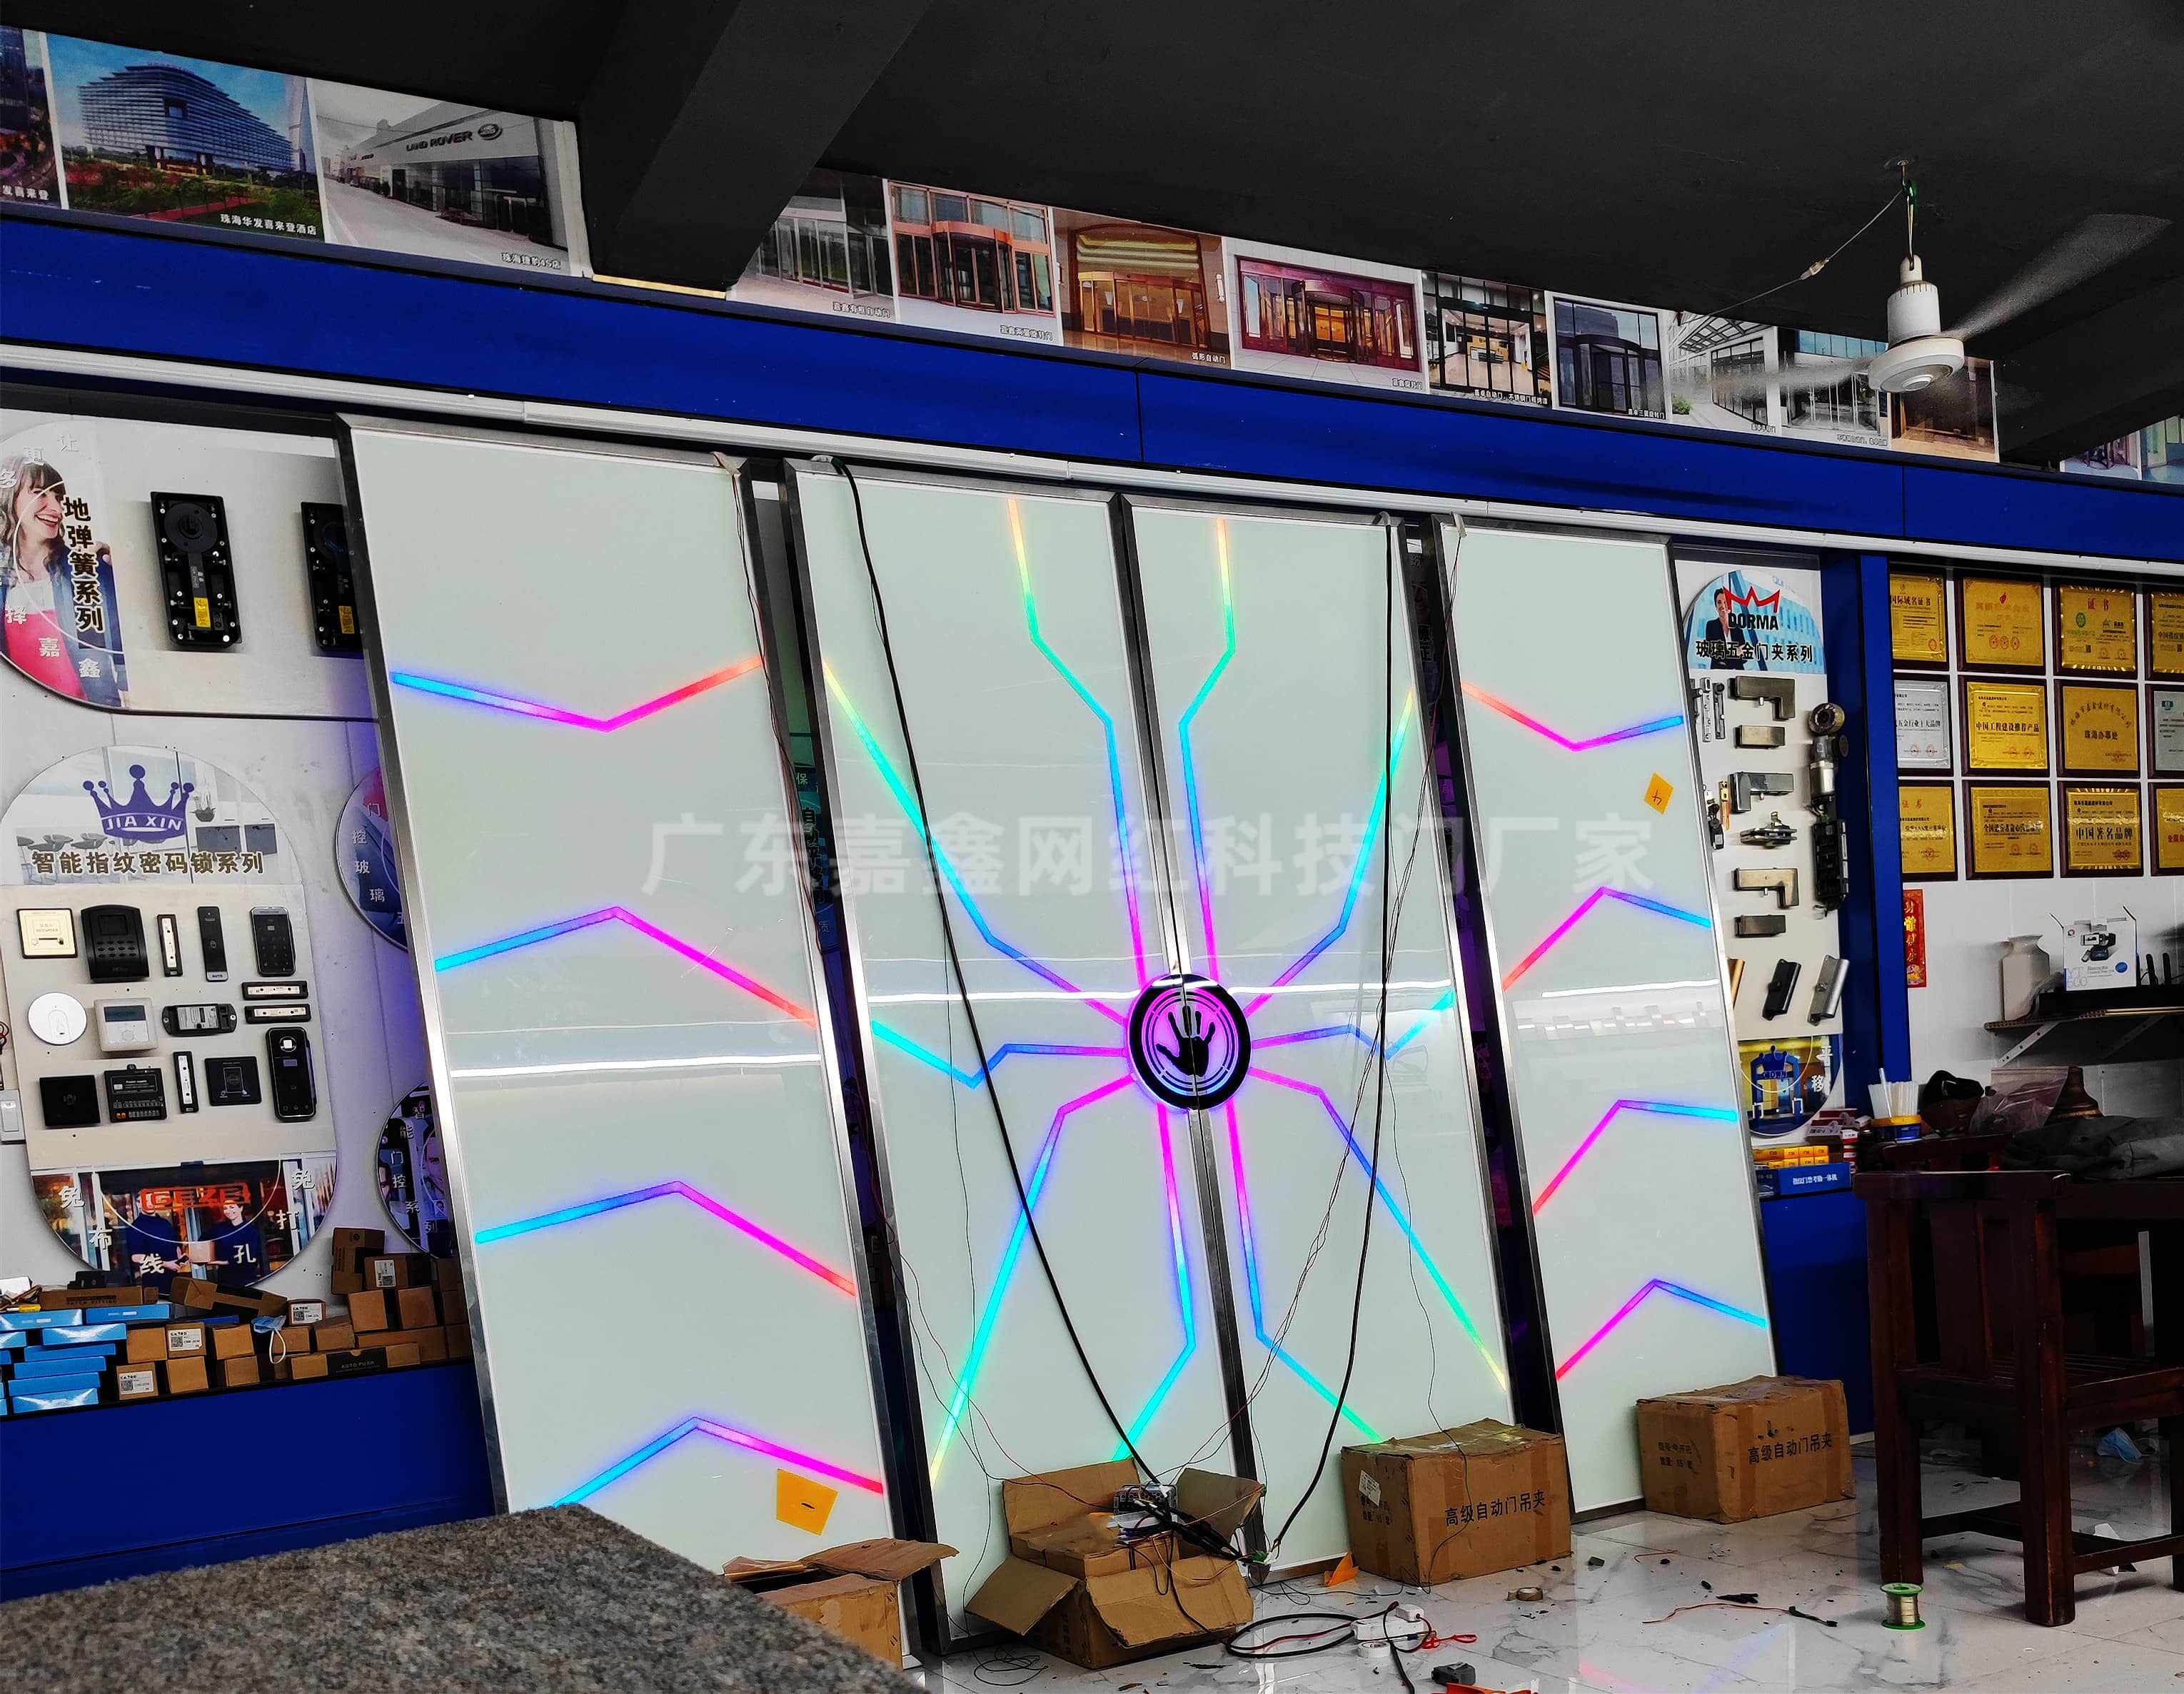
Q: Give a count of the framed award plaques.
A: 12